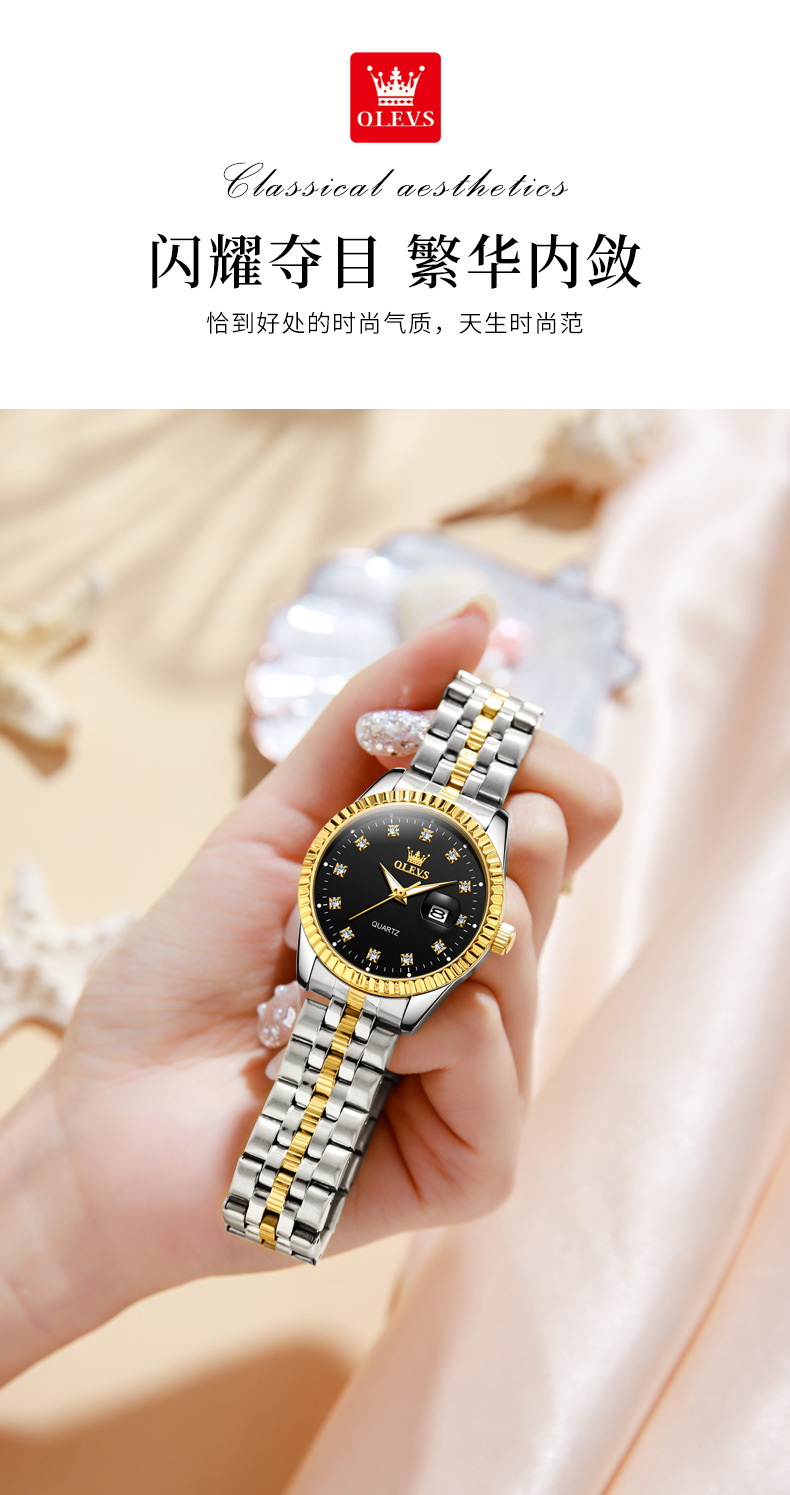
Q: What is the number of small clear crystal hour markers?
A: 12